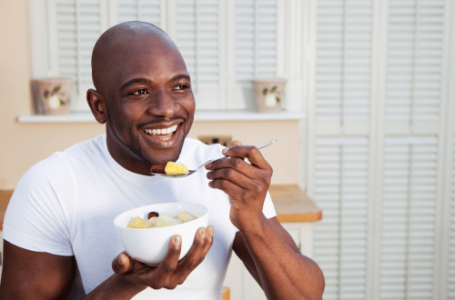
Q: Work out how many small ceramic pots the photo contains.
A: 2